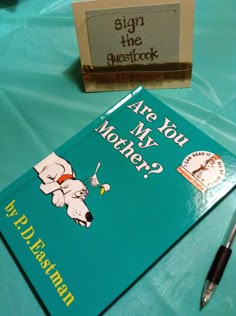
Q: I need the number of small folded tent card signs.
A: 1